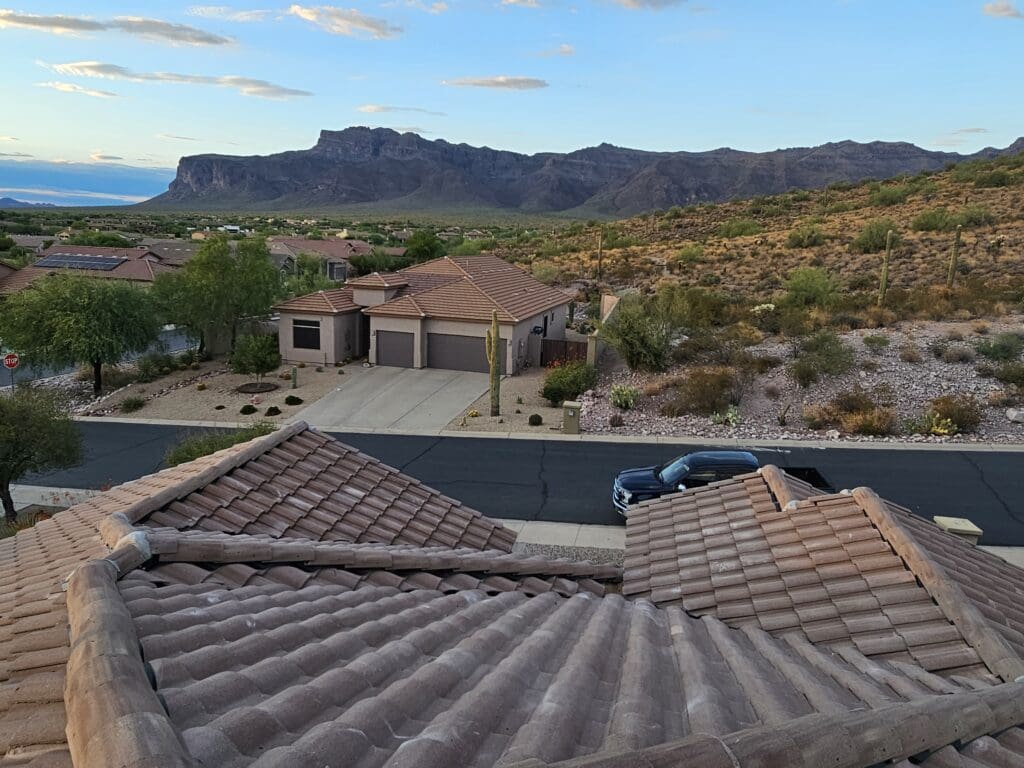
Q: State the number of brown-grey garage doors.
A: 2